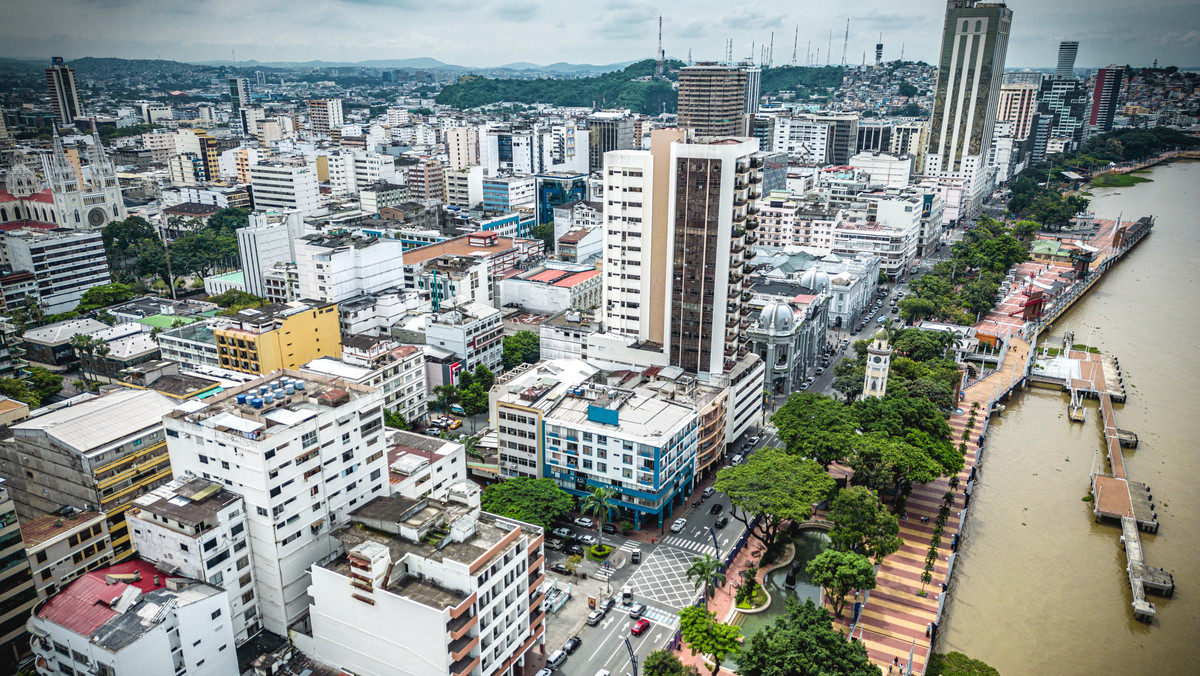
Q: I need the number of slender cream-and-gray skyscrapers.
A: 1